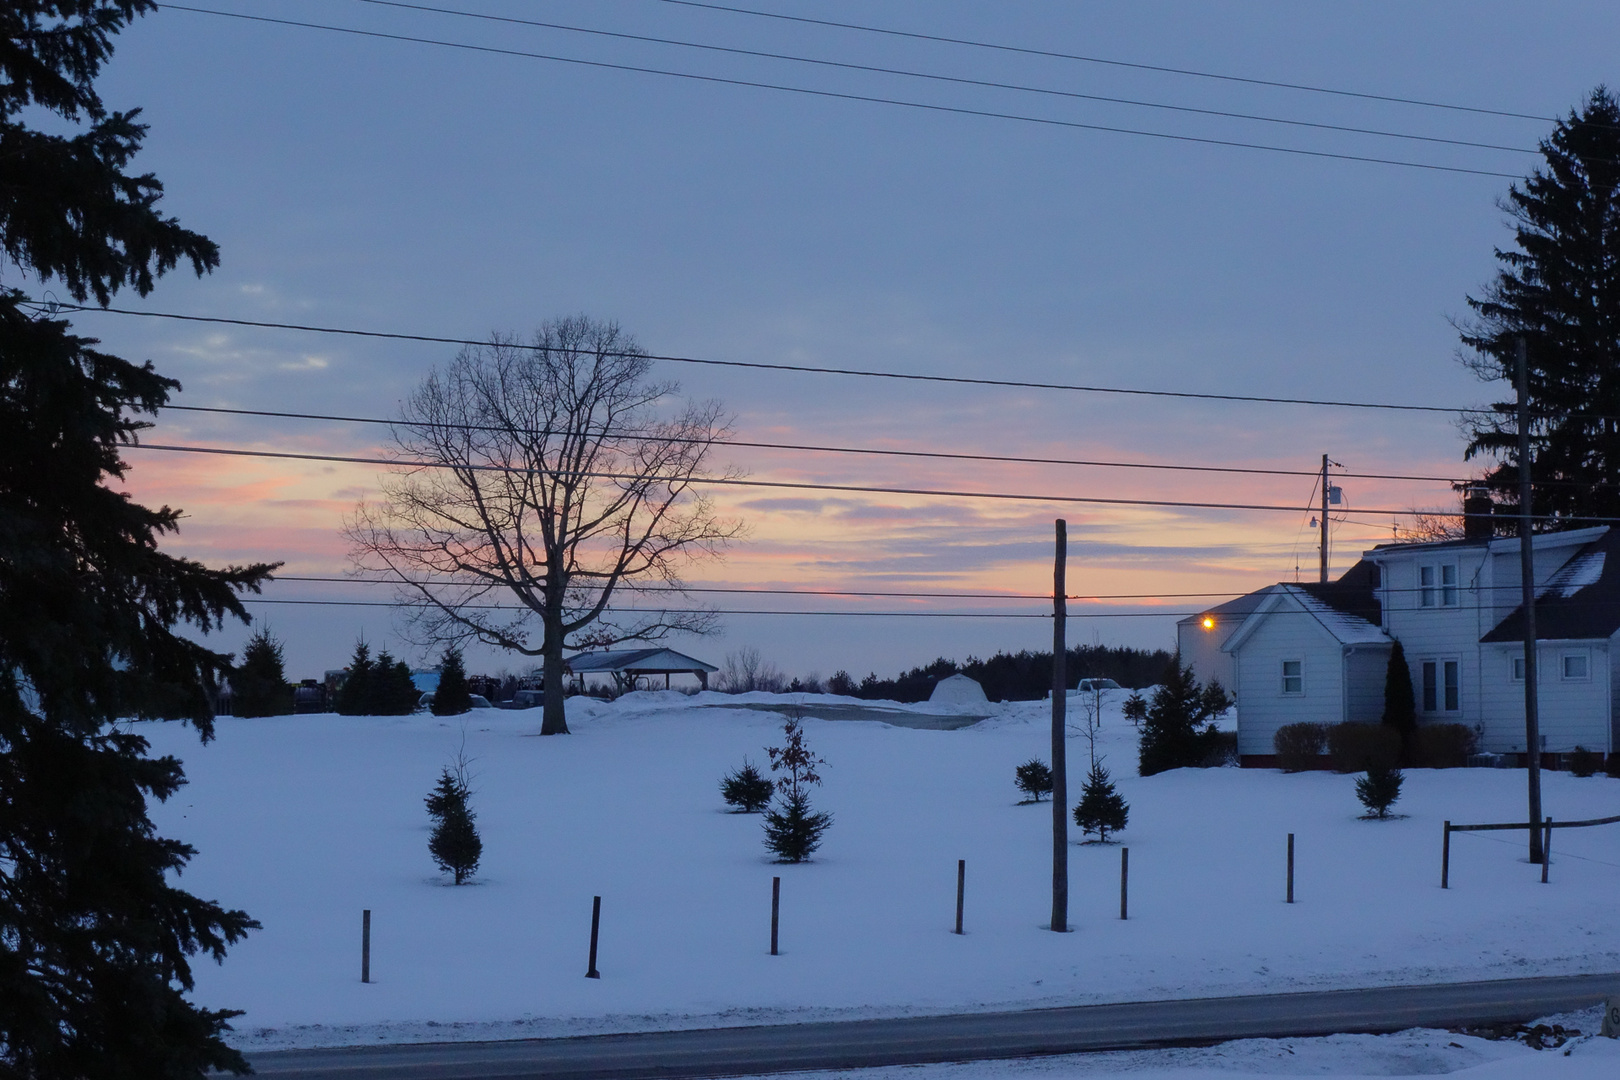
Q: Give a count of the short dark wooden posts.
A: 8